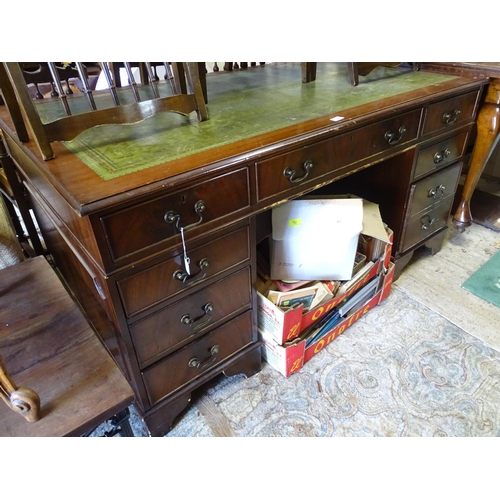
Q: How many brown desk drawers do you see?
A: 9